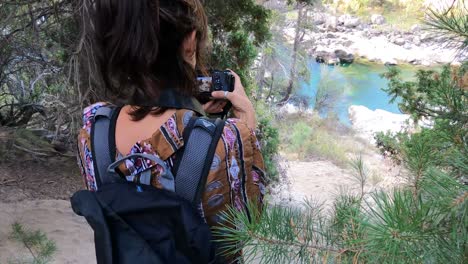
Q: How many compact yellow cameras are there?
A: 0